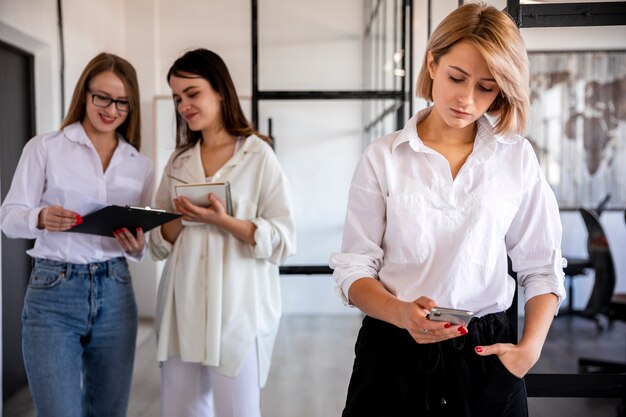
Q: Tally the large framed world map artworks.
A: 1